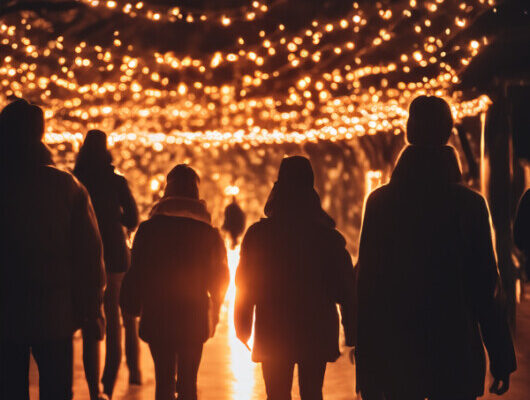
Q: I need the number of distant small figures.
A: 1